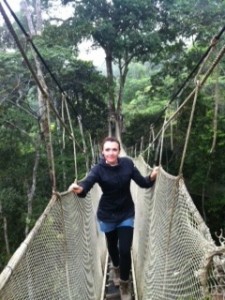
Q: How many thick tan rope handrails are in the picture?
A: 2